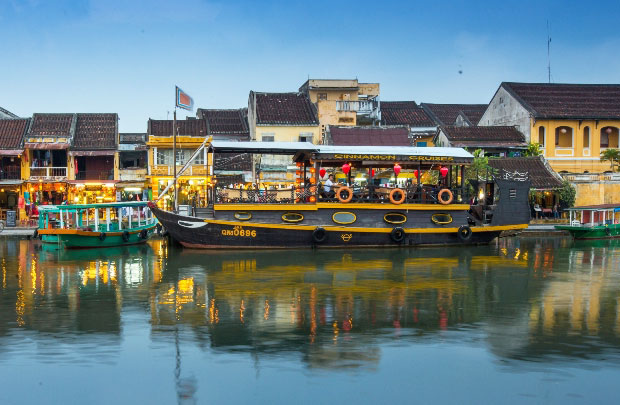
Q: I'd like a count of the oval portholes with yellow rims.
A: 5